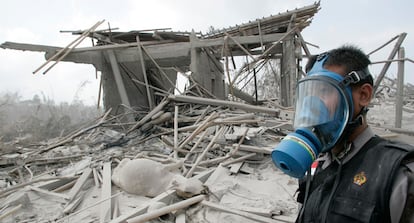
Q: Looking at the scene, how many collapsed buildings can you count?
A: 1